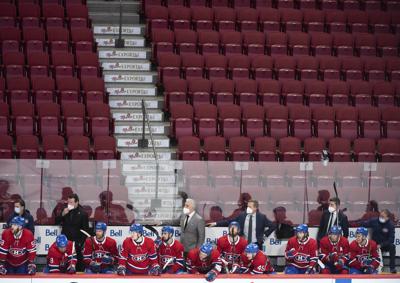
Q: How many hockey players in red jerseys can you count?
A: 11